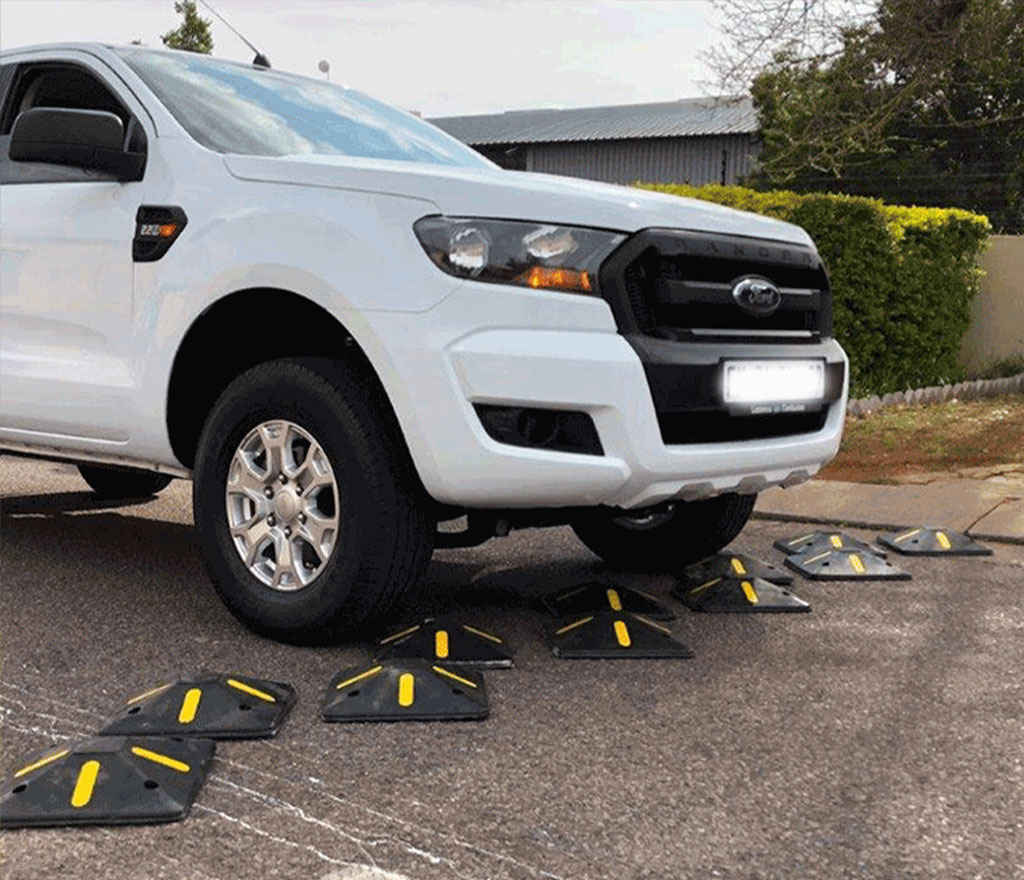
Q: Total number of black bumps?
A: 11